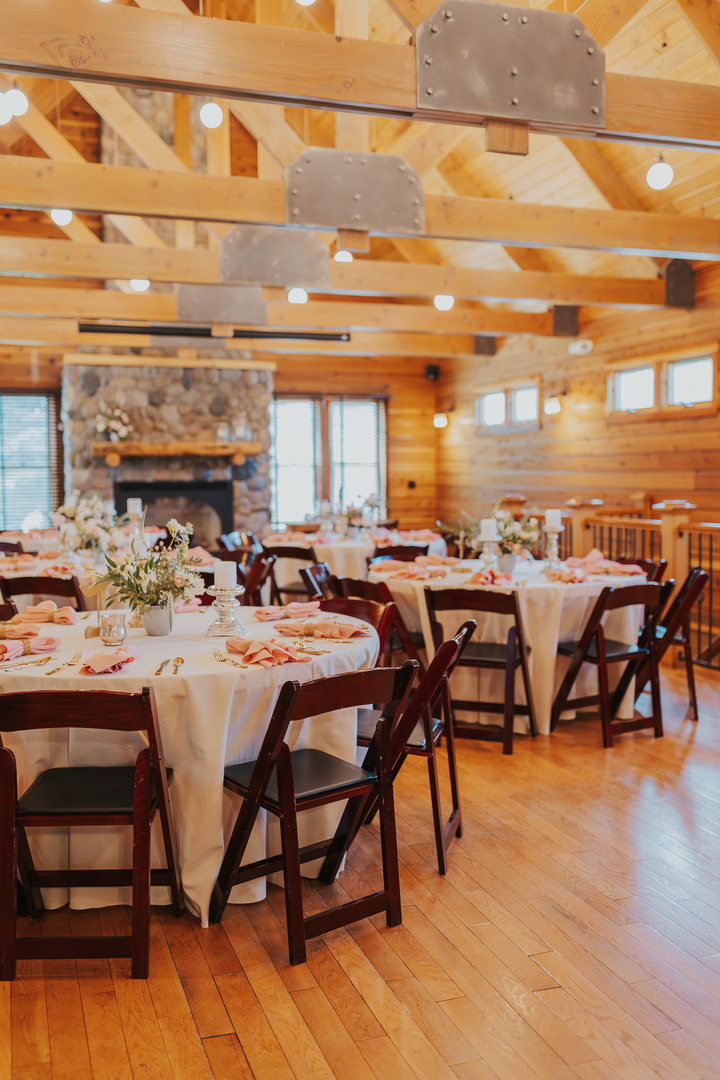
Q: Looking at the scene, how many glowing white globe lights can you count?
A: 11